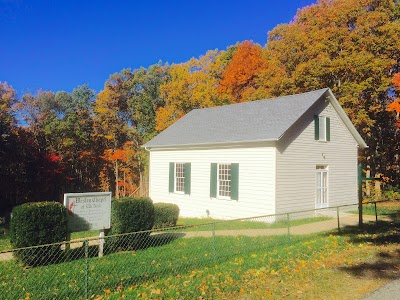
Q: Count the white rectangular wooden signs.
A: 1